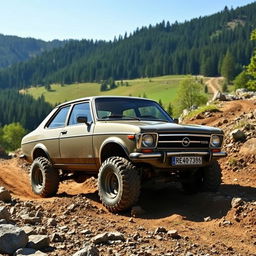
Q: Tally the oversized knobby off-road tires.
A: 3